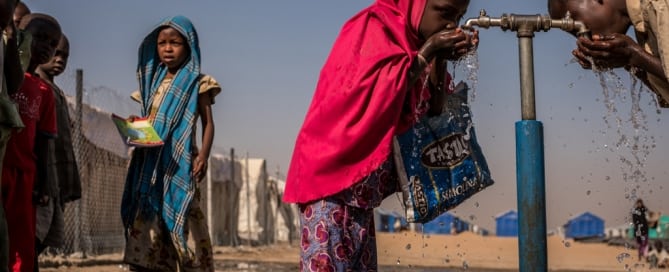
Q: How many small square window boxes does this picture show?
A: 0